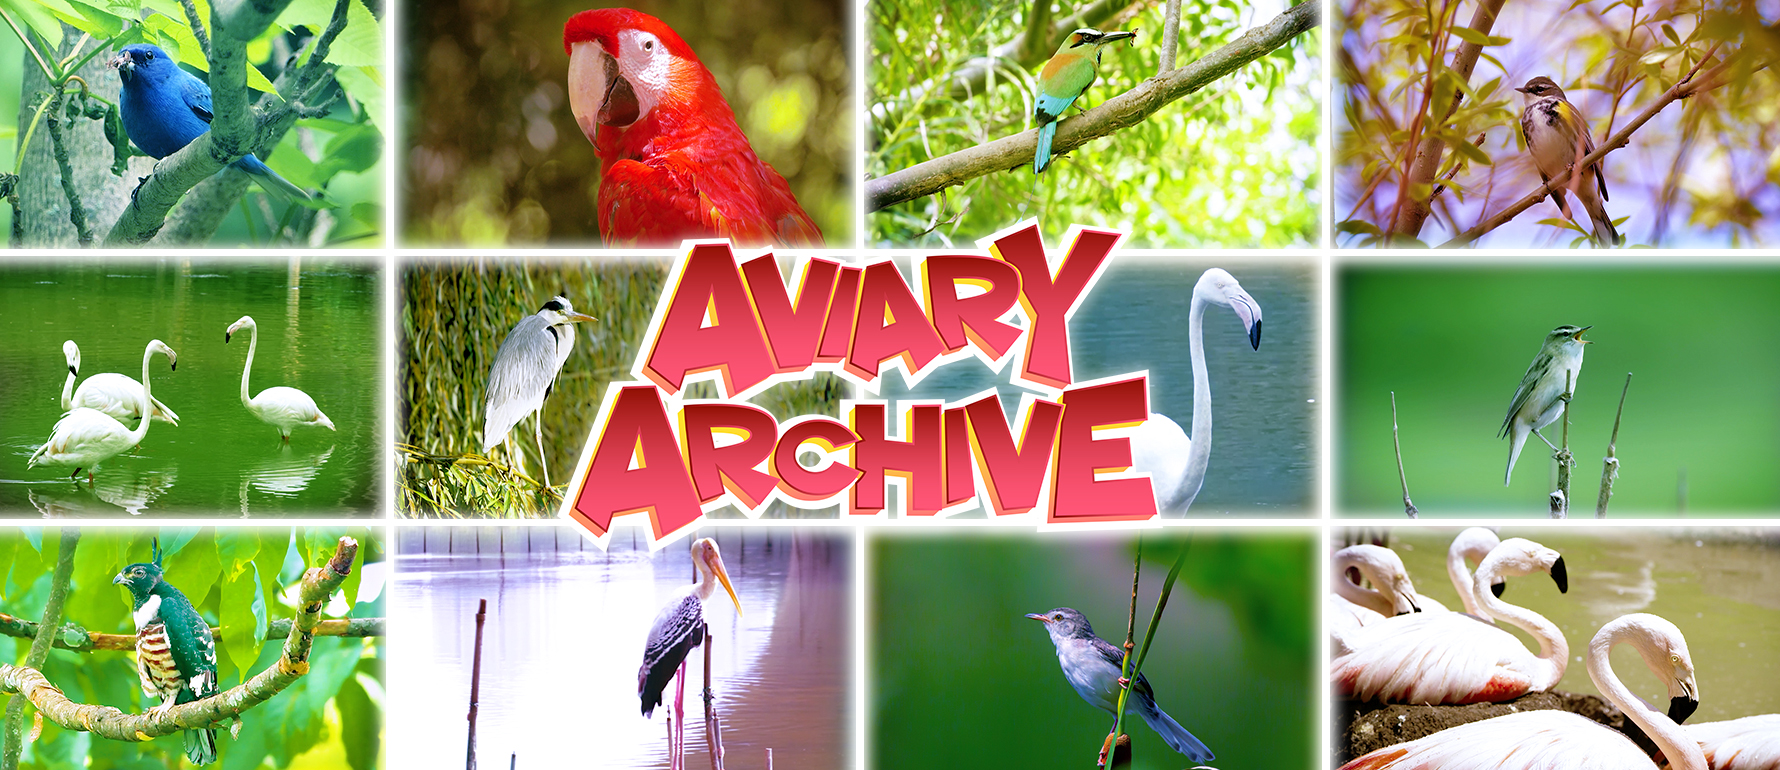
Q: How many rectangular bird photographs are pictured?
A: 12